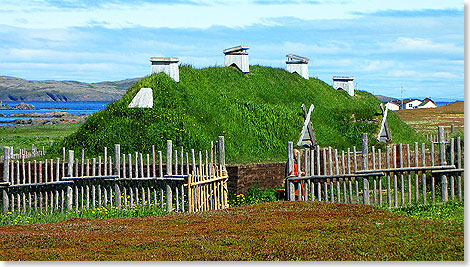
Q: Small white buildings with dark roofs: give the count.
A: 3